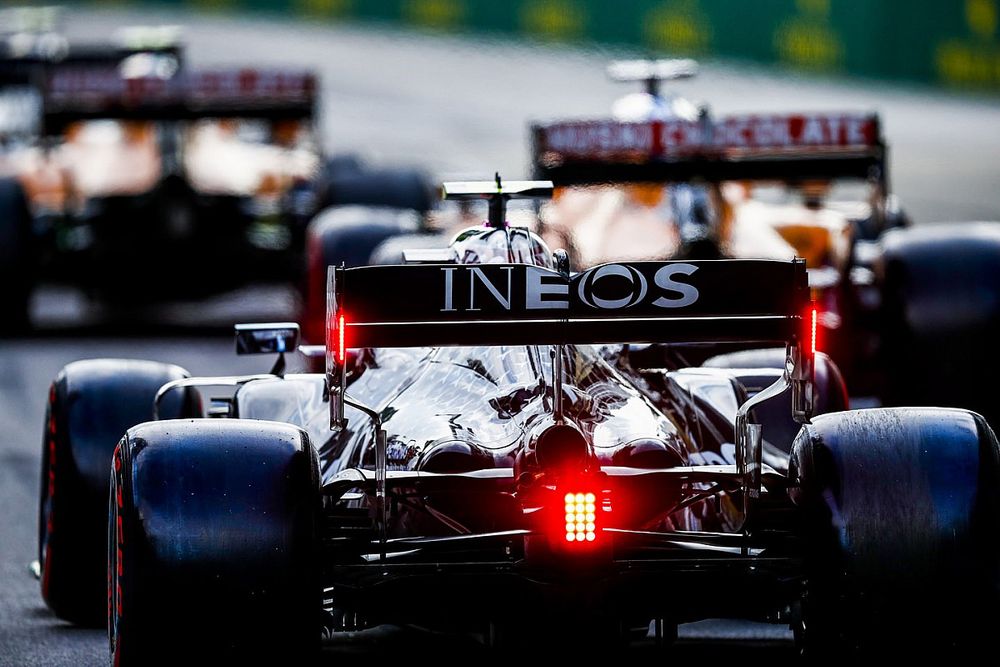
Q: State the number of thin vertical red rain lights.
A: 2